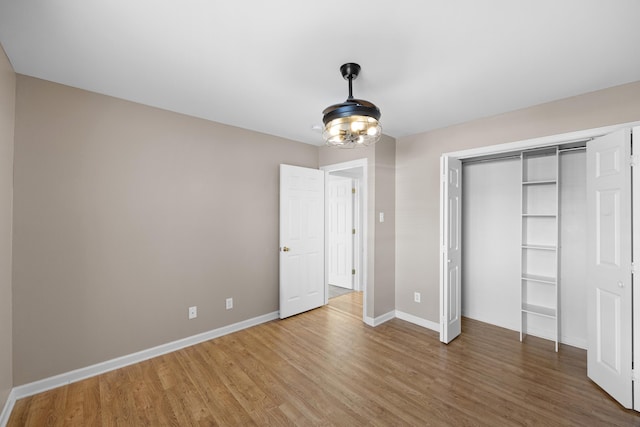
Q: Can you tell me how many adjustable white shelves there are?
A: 5